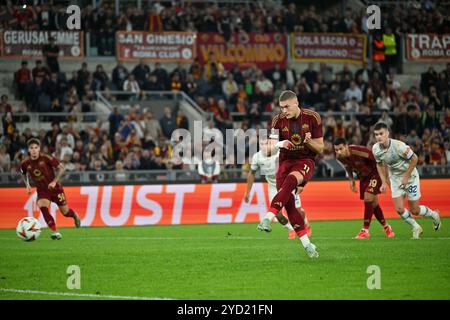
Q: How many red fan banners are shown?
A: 5